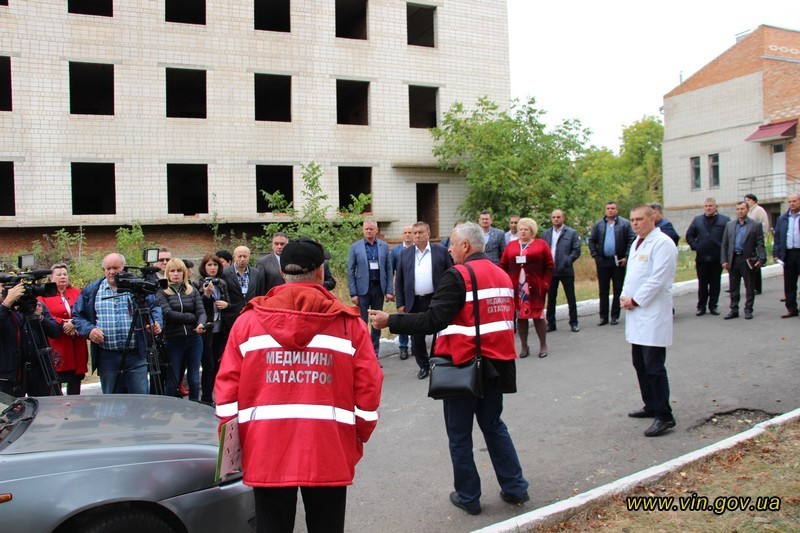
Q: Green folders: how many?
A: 1